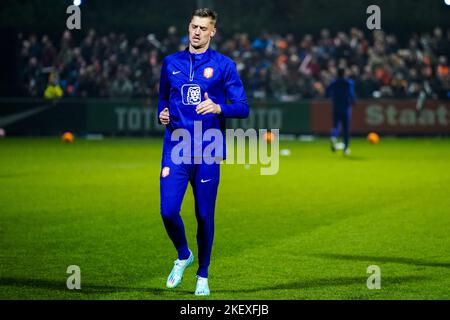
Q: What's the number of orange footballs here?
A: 3